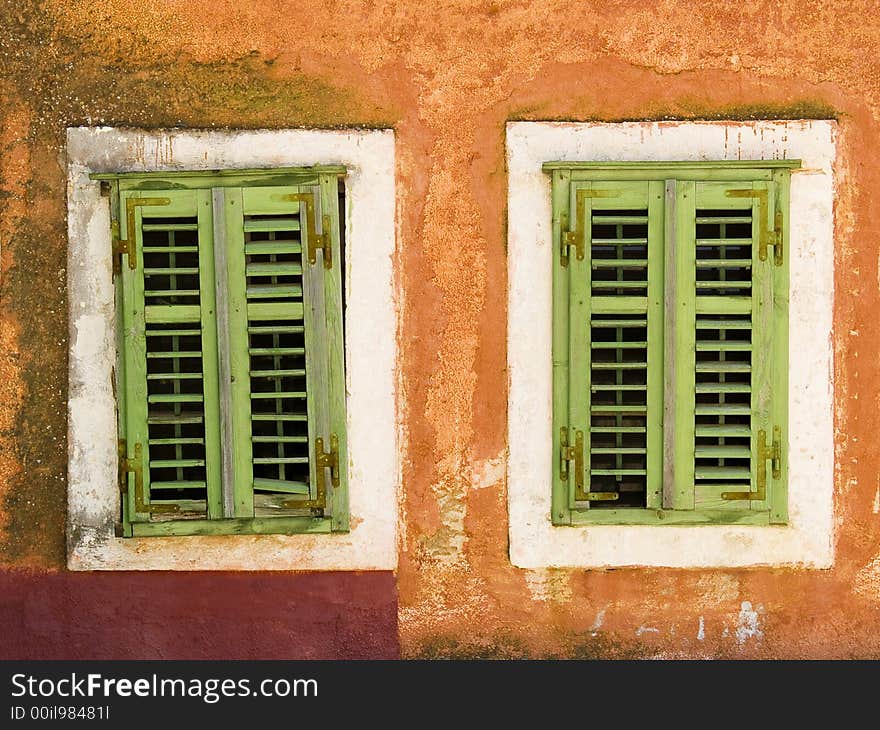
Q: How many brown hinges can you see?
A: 8